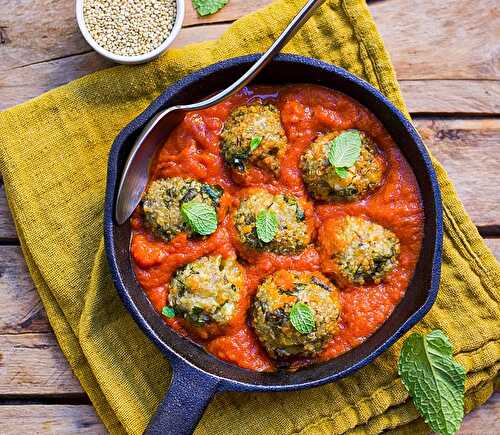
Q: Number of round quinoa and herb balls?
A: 7